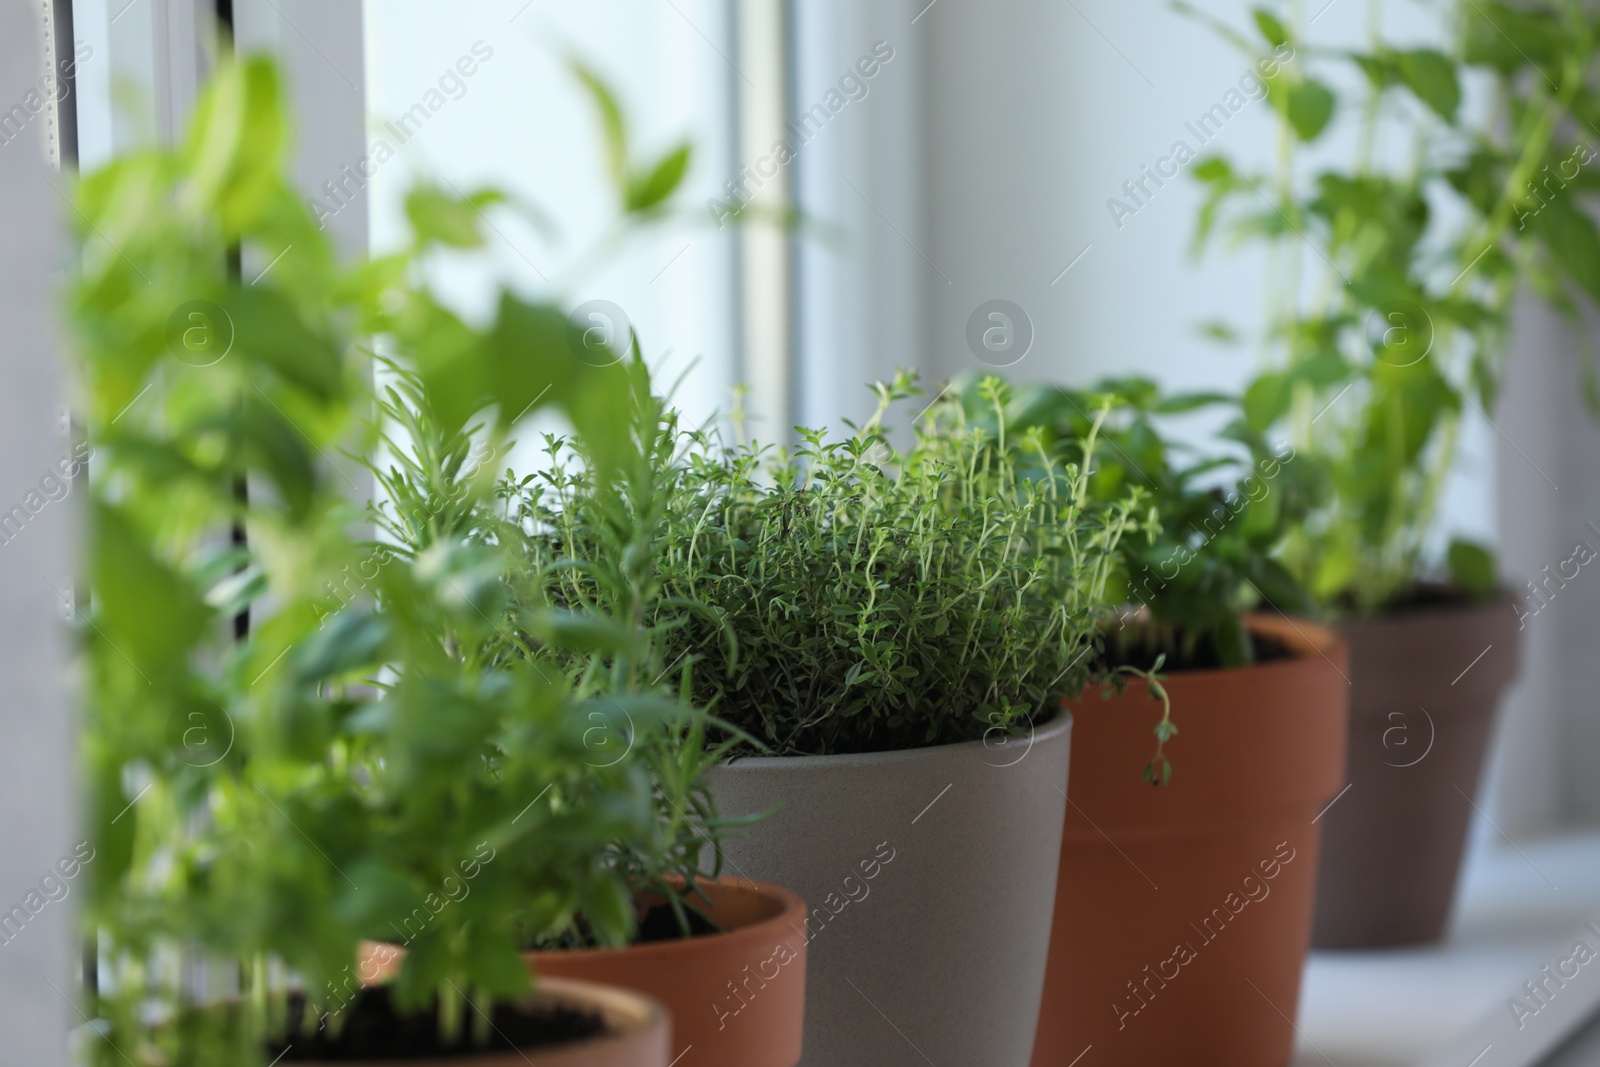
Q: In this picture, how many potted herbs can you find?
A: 5